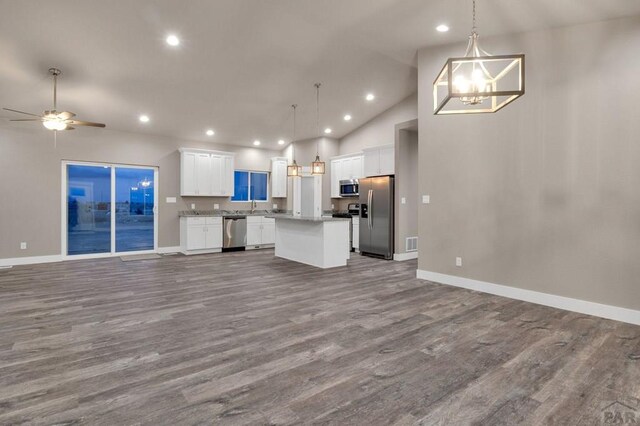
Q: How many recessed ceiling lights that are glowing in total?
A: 9